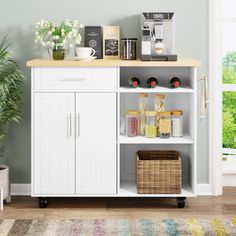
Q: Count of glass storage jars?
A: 6